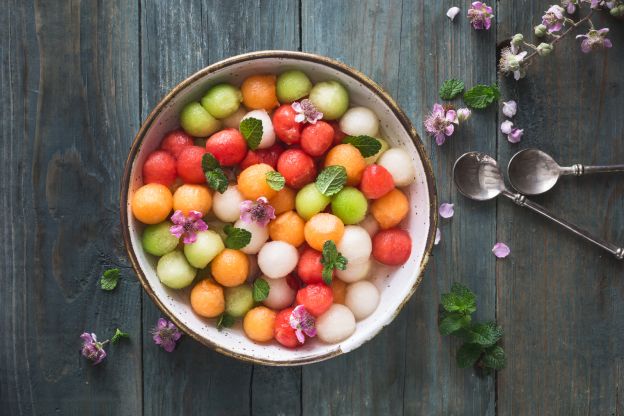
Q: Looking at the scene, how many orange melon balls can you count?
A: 13